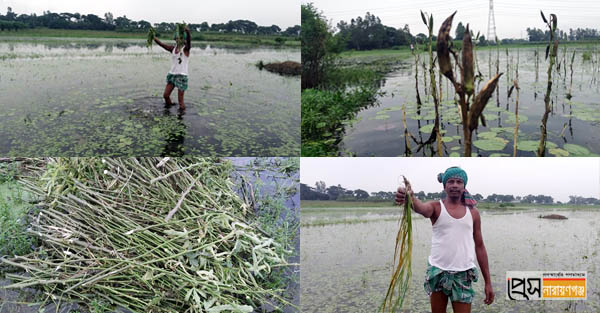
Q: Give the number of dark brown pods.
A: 3